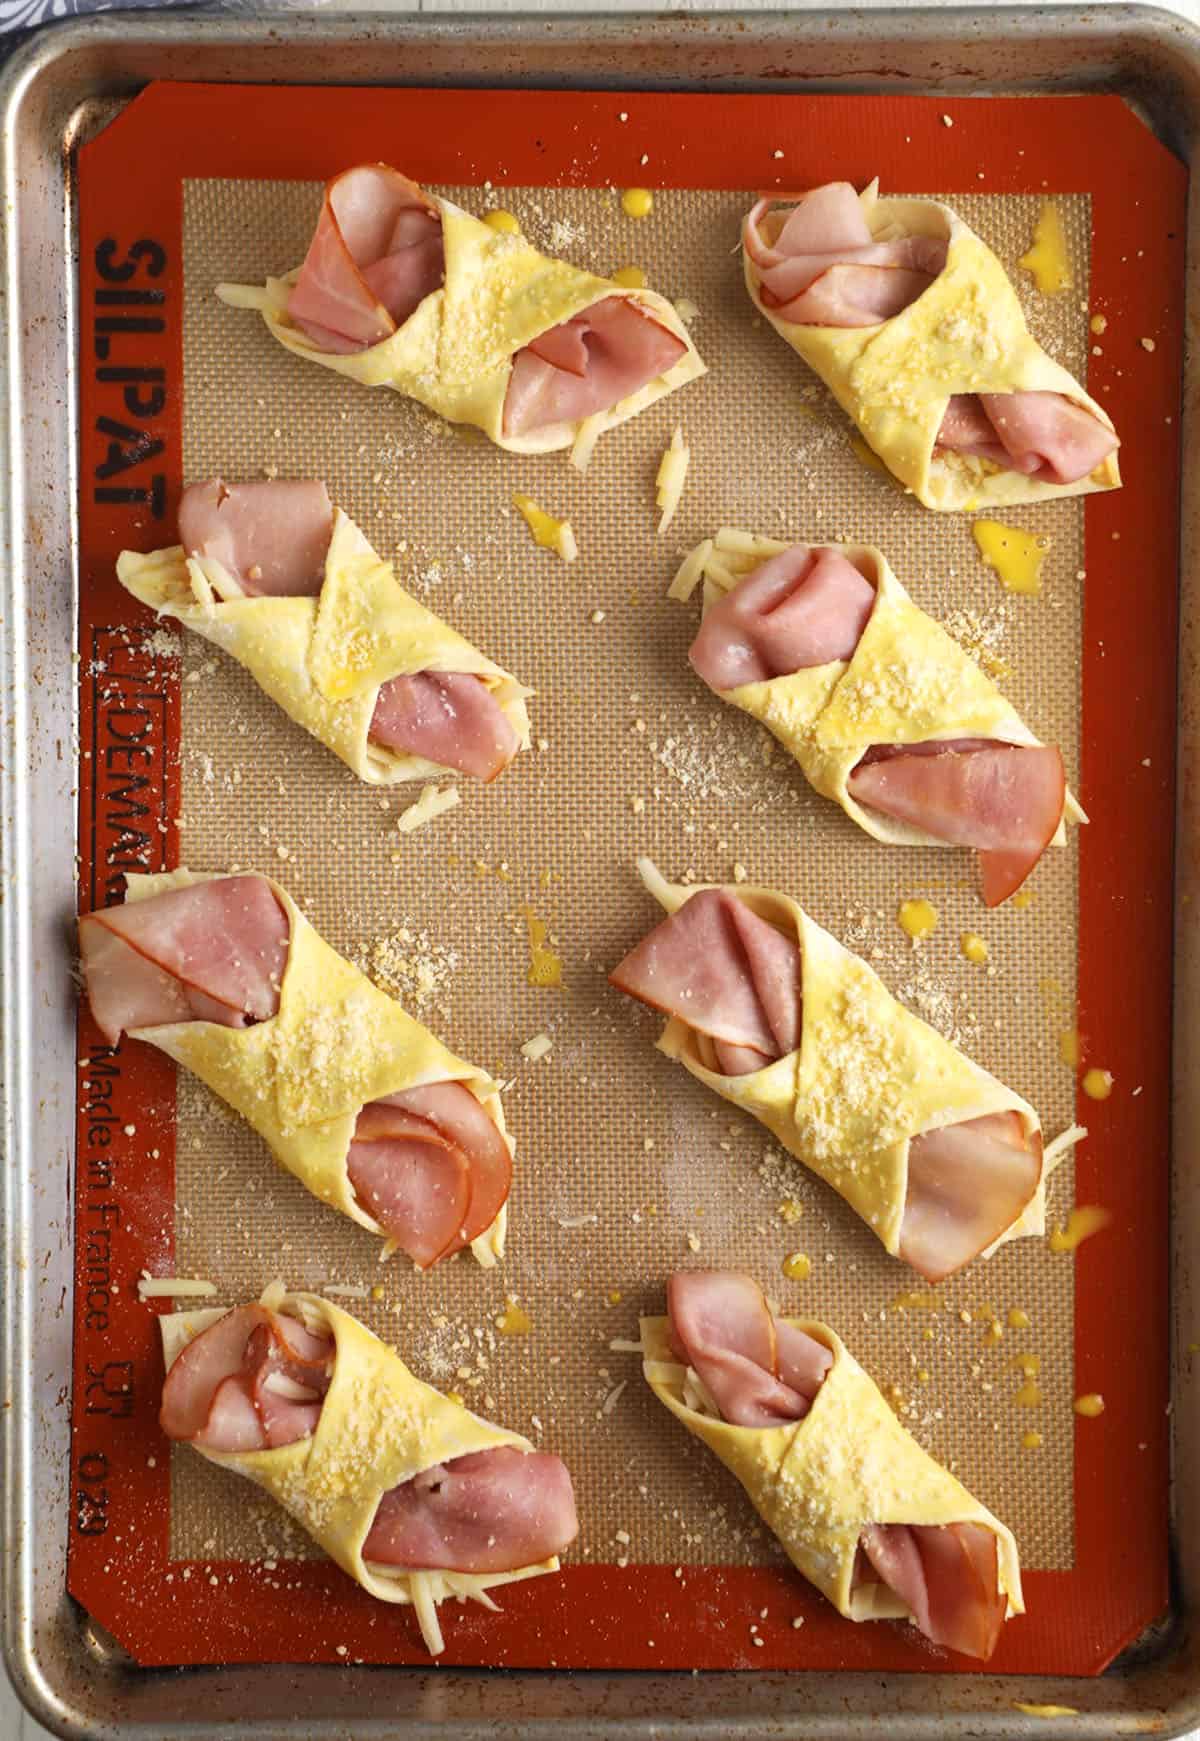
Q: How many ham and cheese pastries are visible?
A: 8